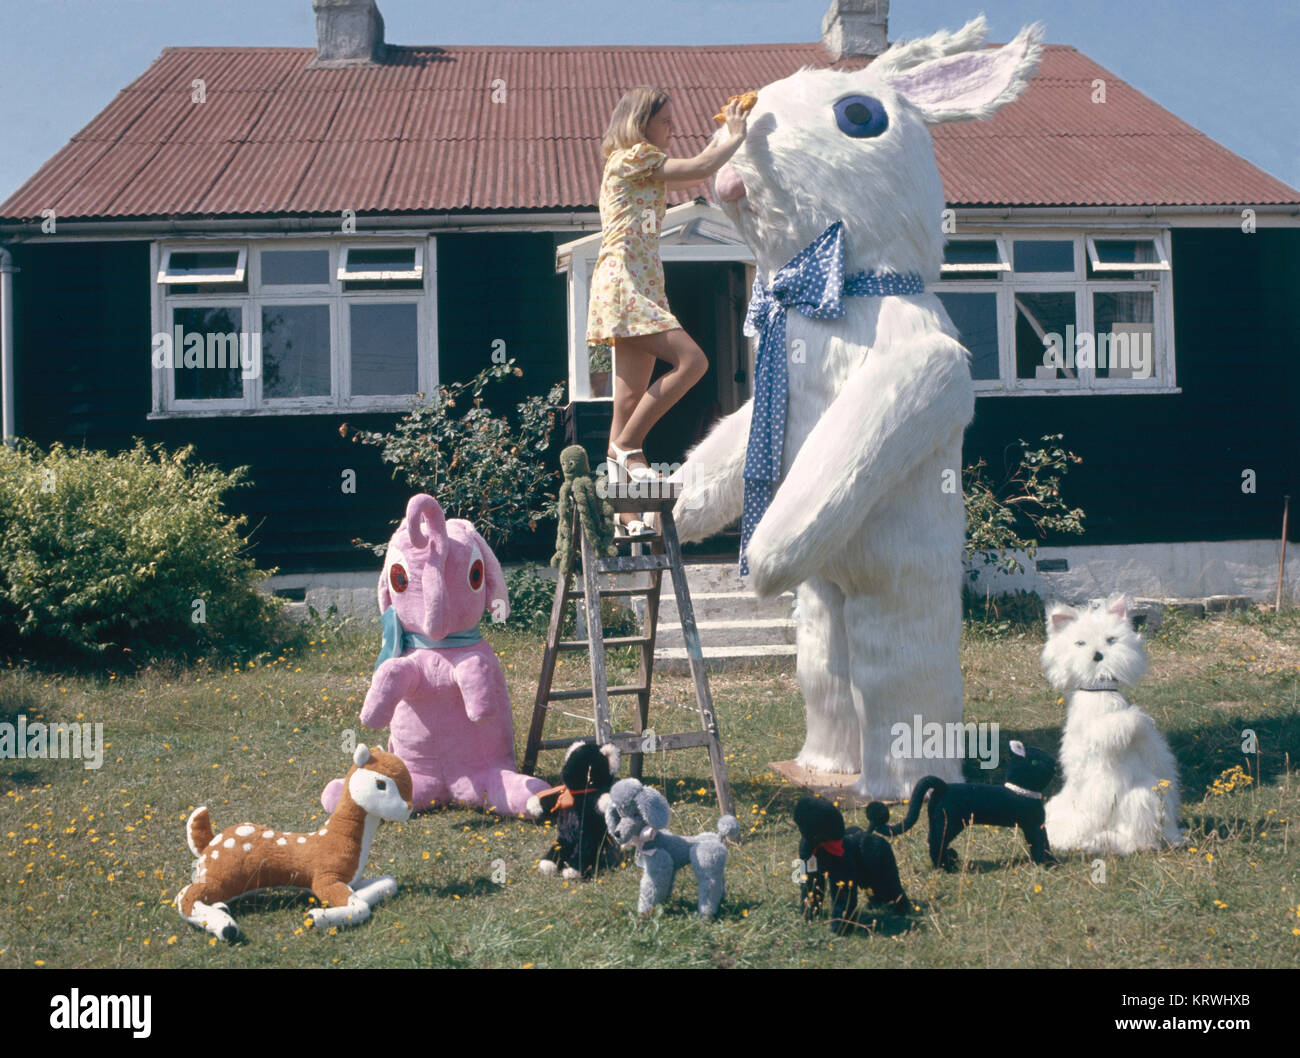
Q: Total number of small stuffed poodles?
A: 2